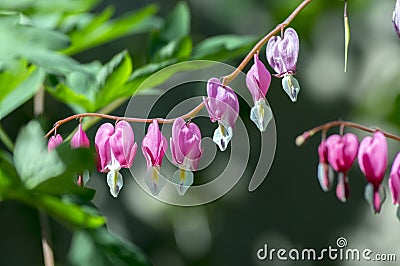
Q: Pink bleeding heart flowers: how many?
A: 12